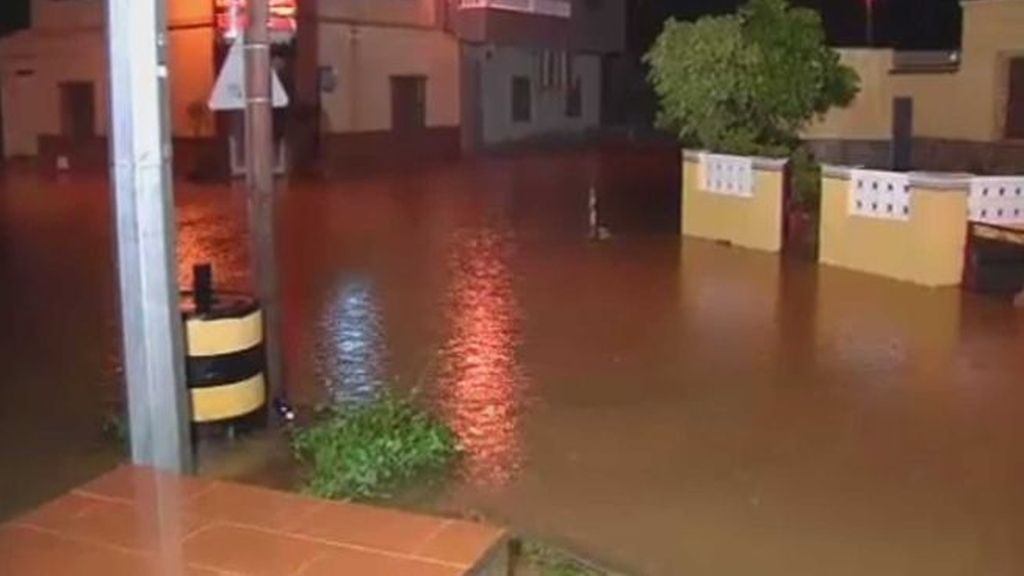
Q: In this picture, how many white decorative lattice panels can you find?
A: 3